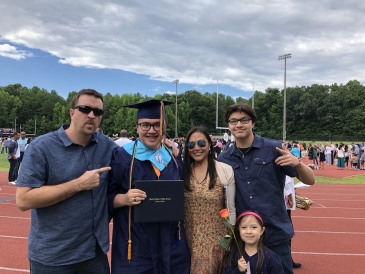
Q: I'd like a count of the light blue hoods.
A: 1